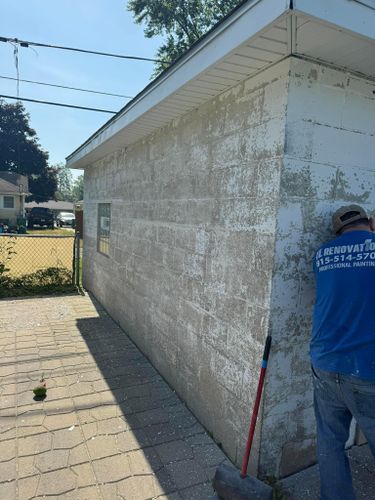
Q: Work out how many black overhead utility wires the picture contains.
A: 3